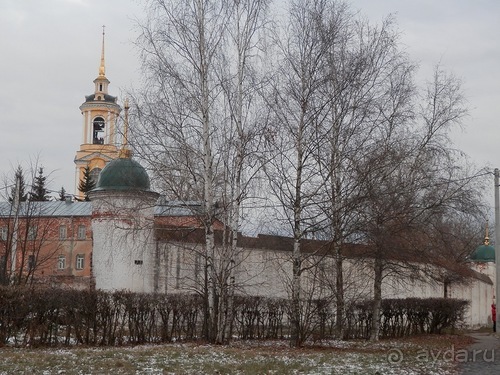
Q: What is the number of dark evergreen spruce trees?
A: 4